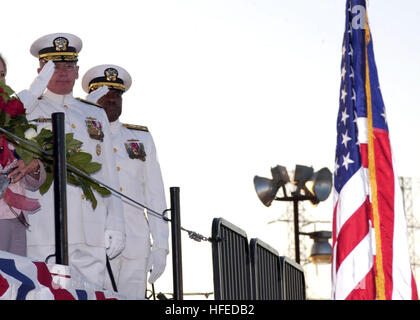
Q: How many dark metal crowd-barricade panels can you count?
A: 3